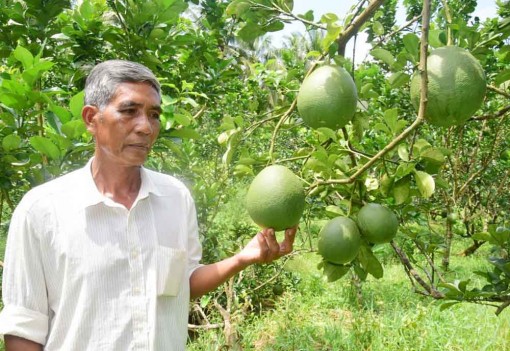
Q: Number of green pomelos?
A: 5